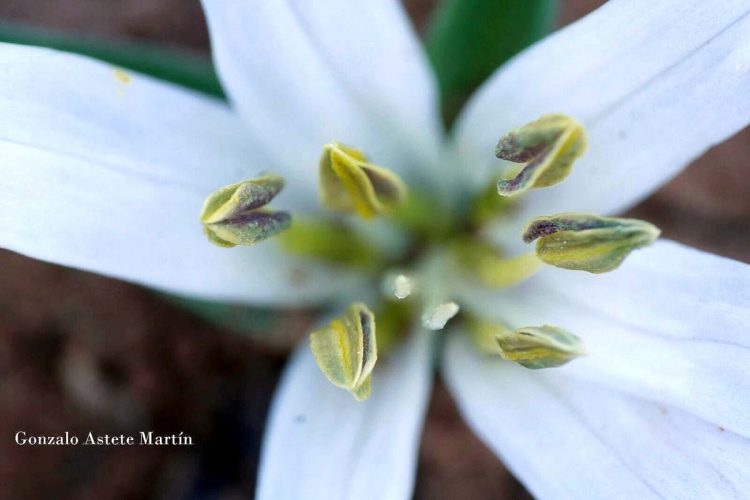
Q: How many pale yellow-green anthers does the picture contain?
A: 6